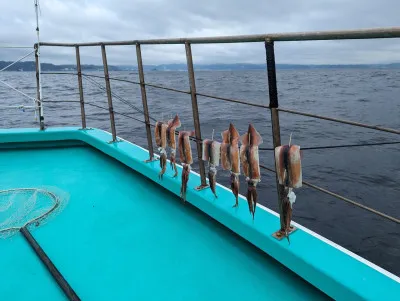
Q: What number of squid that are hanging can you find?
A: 7